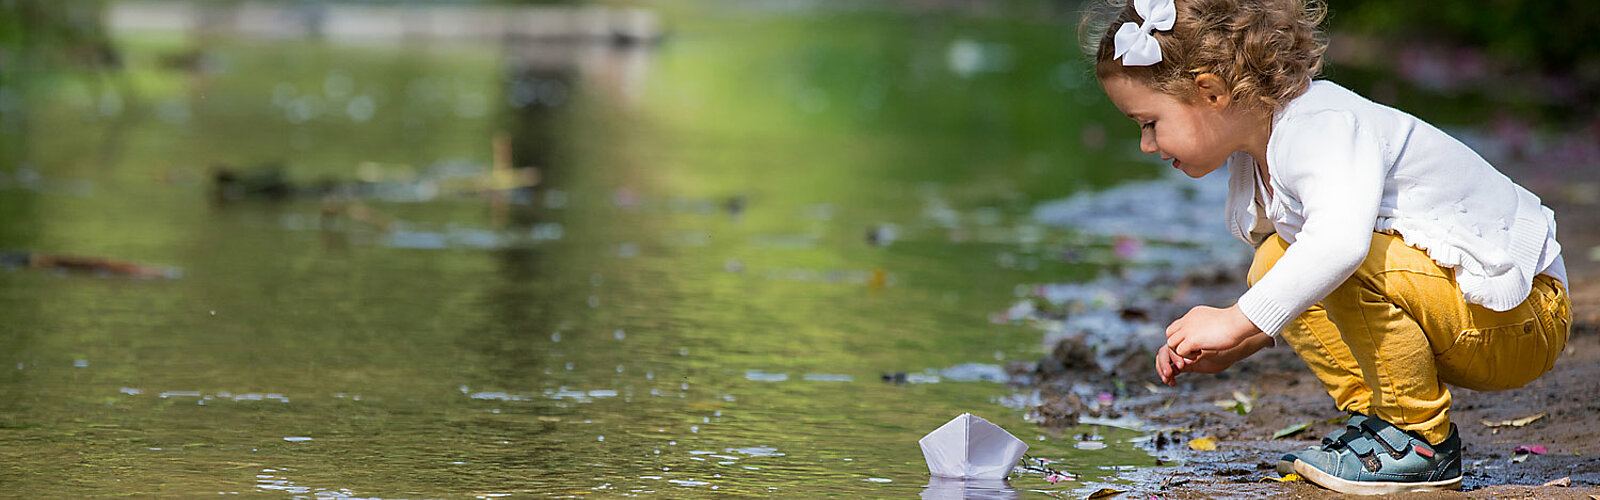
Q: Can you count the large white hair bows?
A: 1